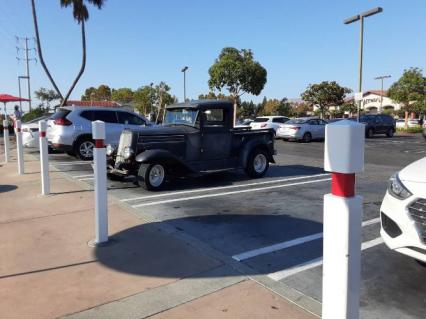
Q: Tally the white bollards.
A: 5